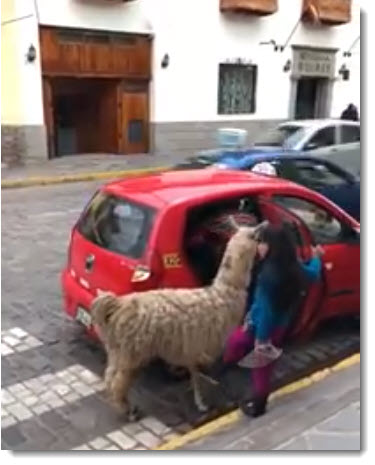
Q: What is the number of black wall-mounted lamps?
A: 4